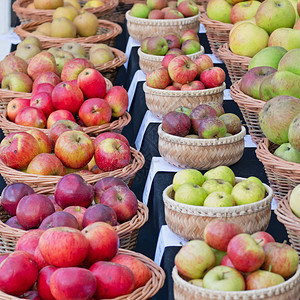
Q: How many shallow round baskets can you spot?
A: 6